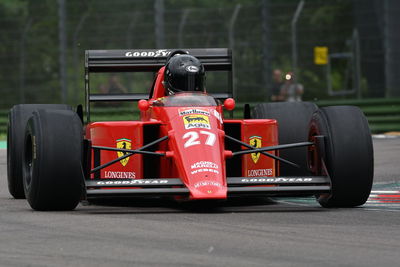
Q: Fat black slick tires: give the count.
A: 4